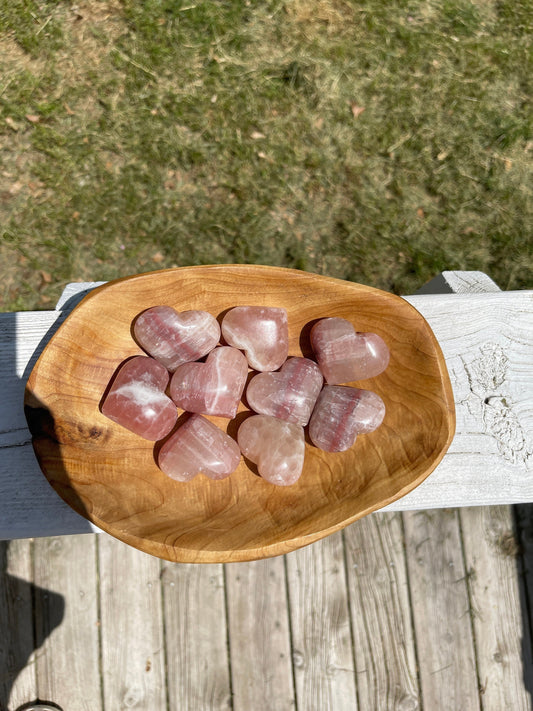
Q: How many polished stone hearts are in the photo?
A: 9